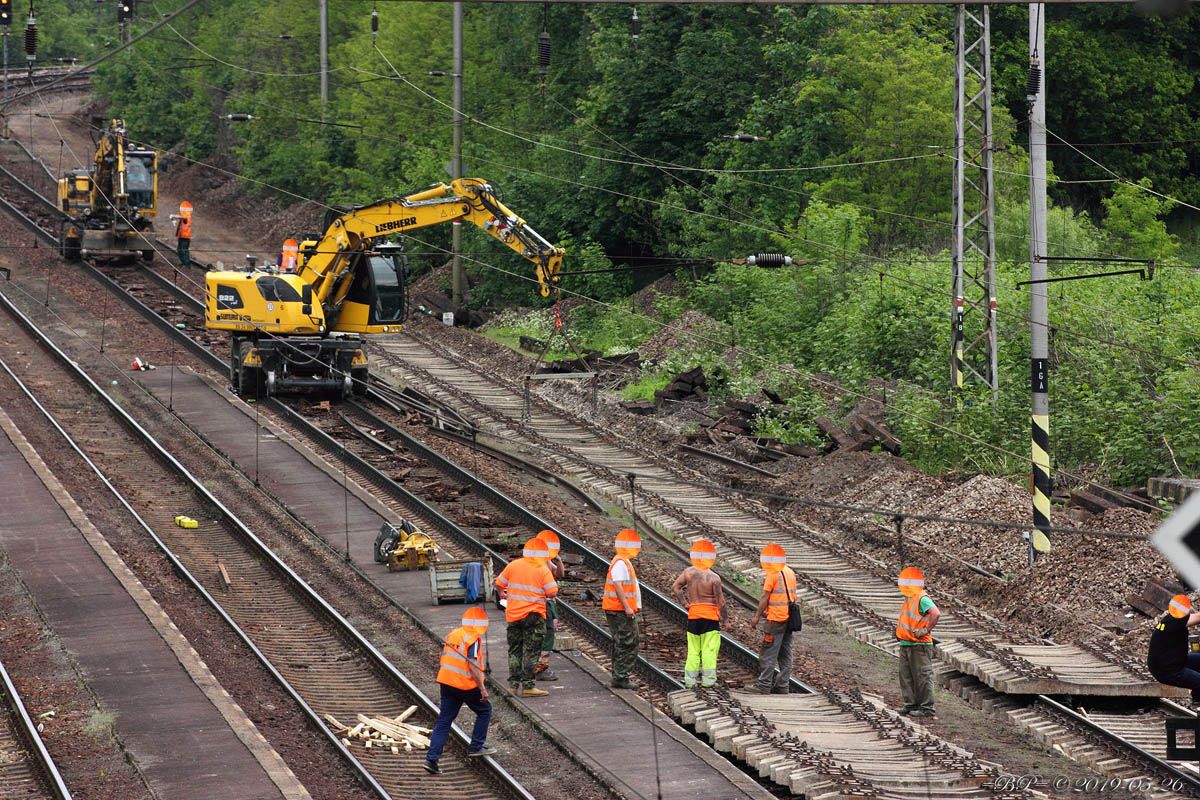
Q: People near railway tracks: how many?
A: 10